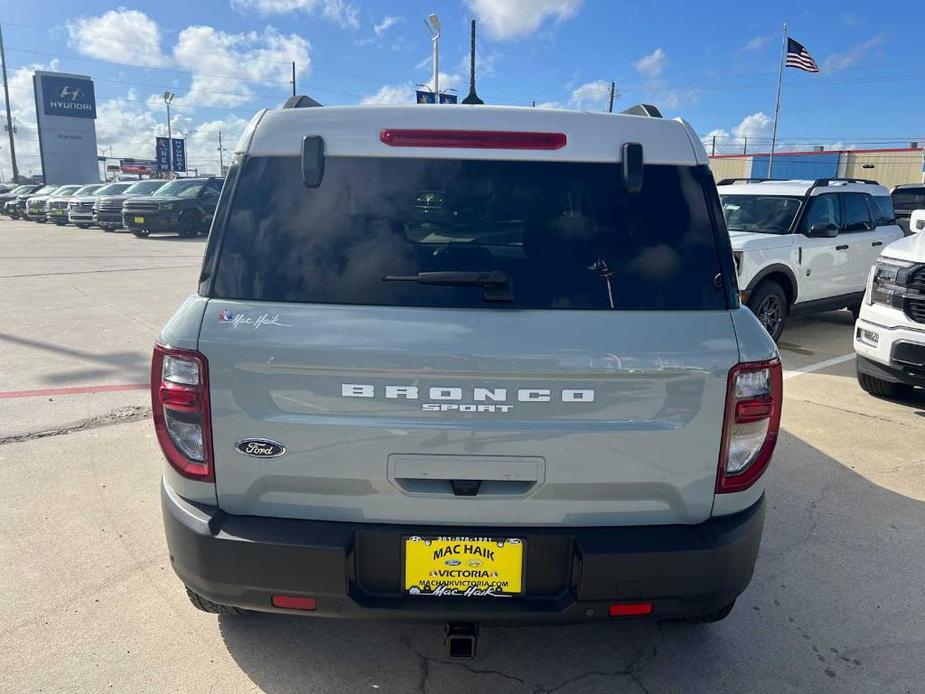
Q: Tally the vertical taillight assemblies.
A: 2